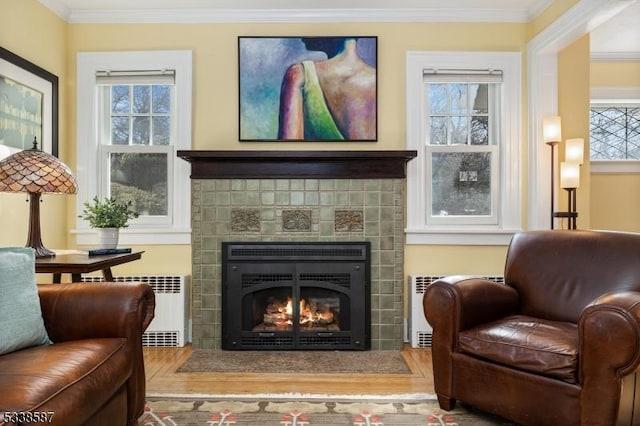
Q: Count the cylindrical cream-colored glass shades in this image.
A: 3